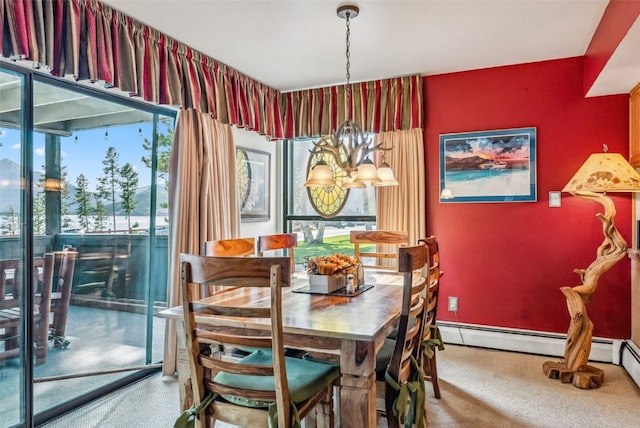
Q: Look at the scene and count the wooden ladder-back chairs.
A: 6